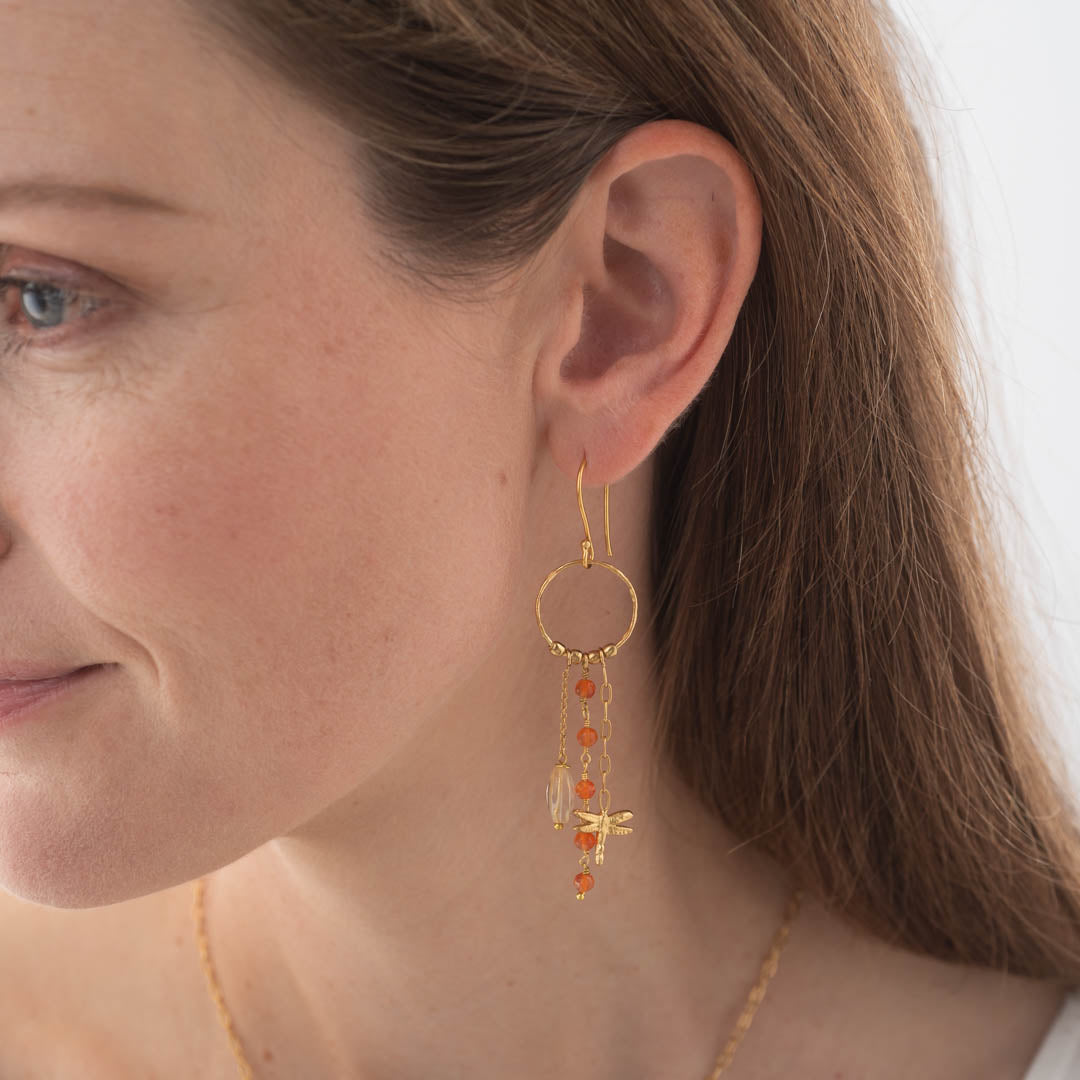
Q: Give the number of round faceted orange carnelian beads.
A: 5